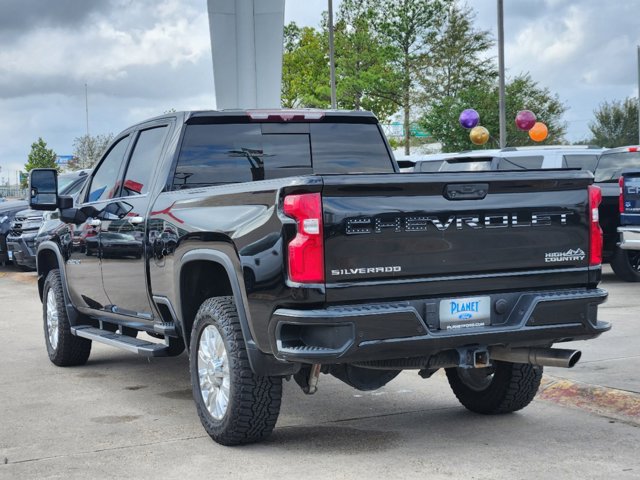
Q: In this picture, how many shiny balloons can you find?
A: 4